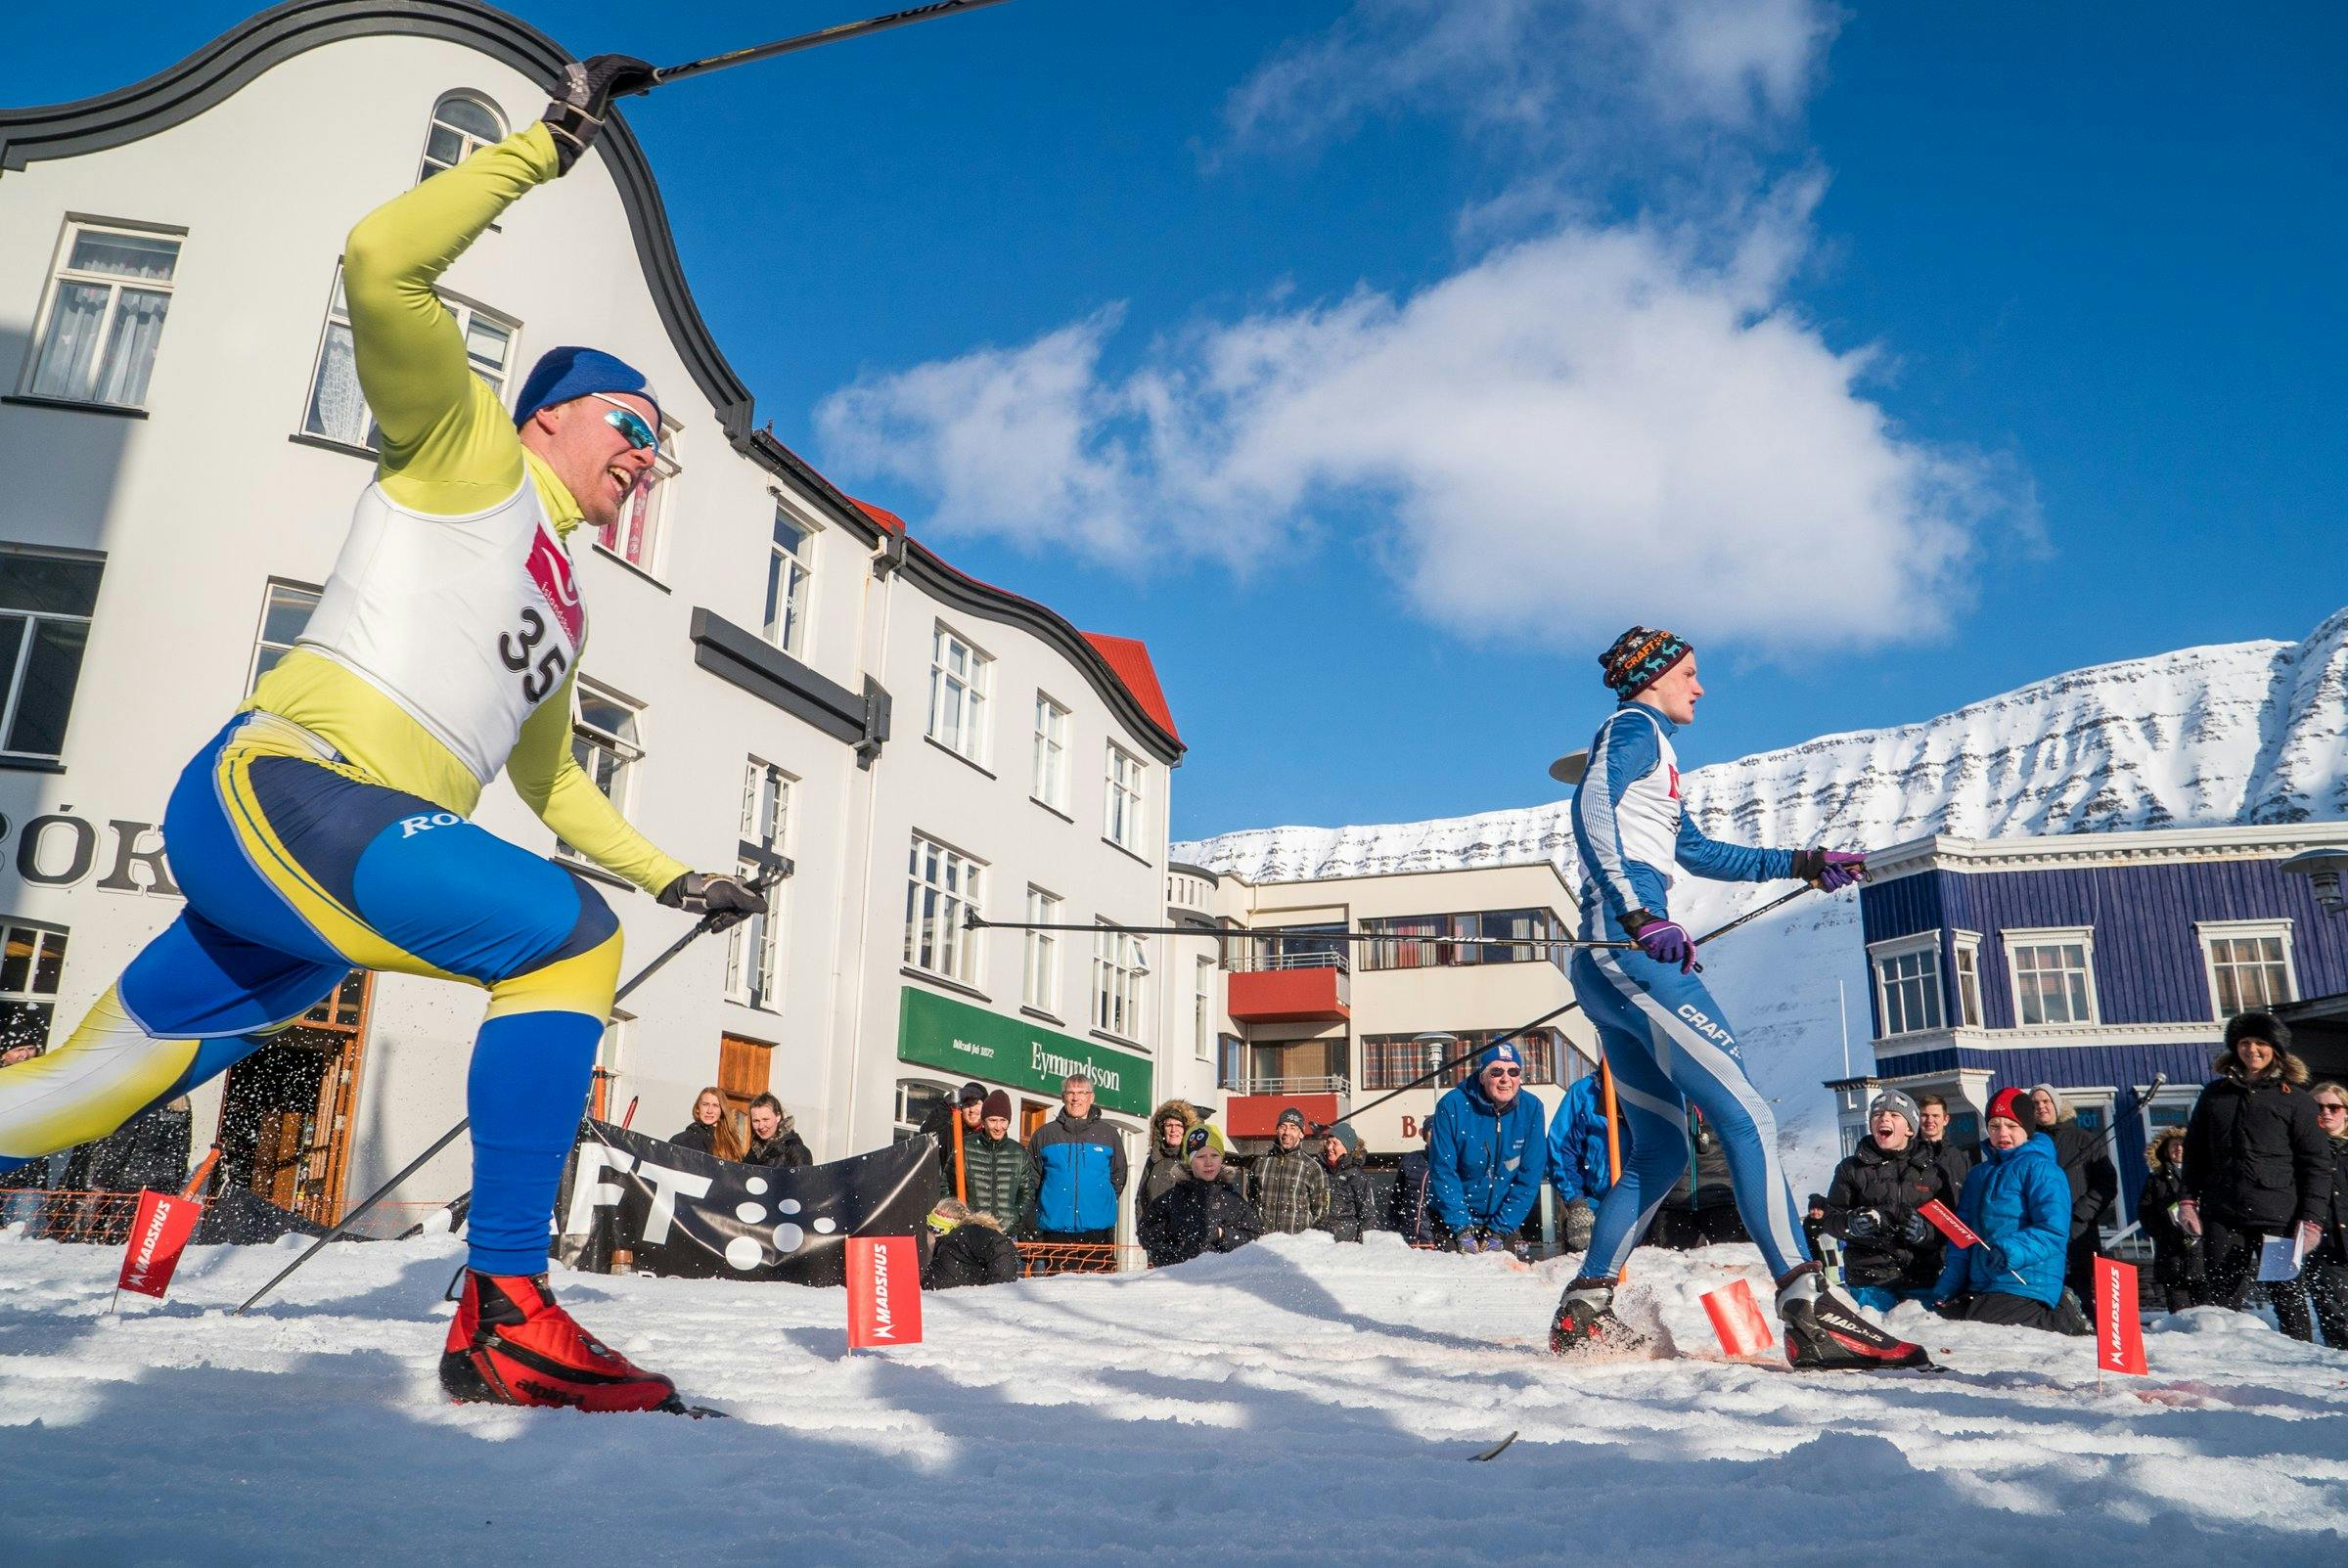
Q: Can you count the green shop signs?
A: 1